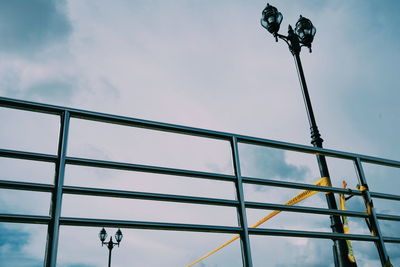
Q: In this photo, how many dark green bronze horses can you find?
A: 0